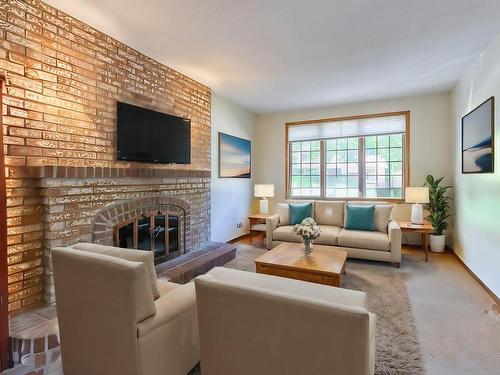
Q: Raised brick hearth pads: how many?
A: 1